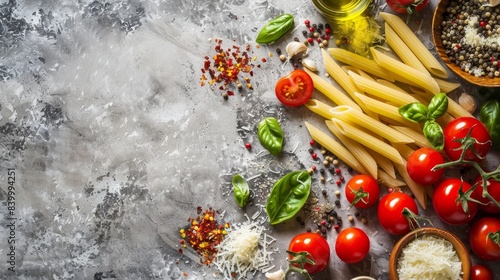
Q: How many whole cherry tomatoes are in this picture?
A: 11